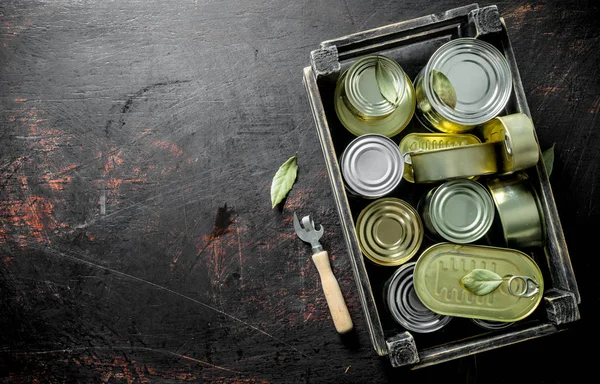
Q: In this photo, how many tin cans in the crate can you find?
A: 13